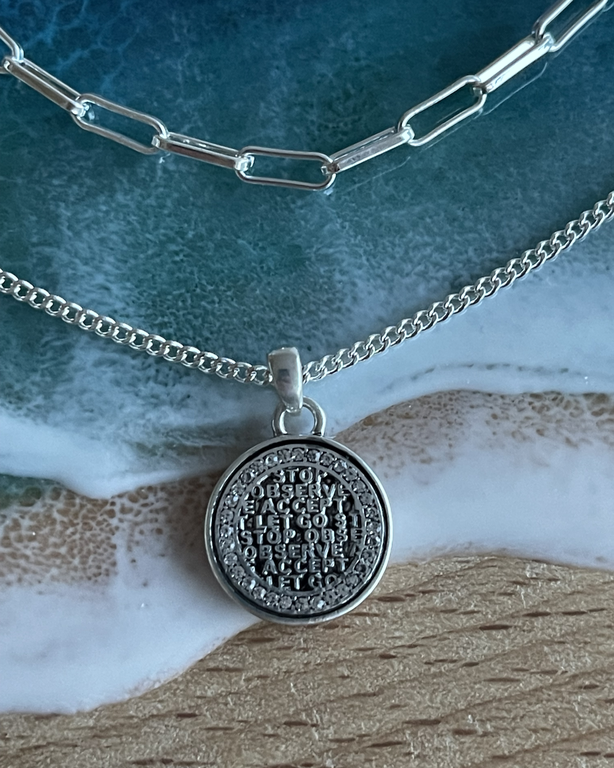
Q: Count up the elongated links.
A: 9